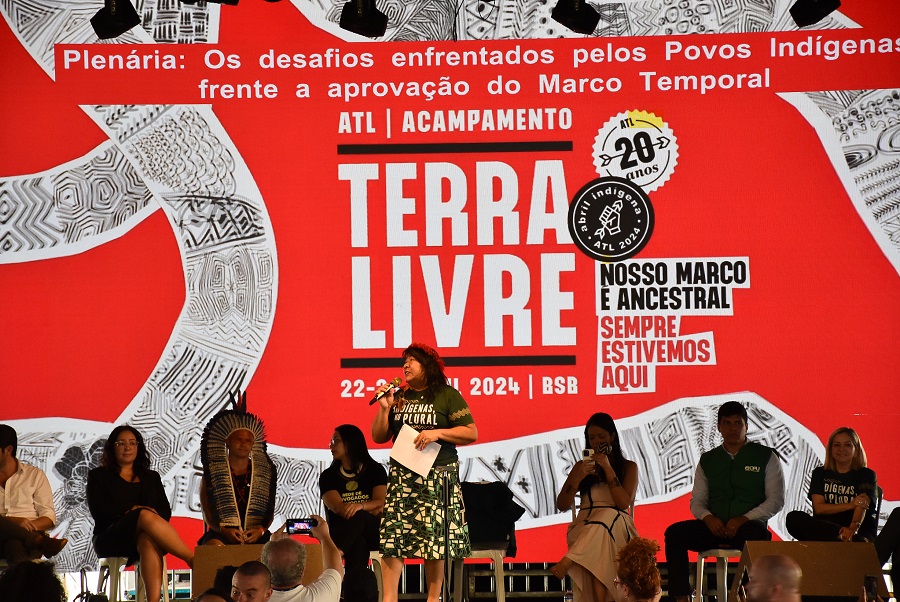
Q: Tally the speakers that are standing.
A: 1